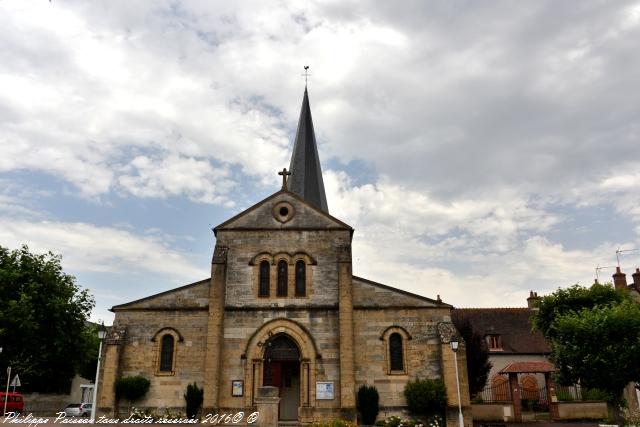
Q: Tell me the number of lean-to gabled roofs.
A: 2